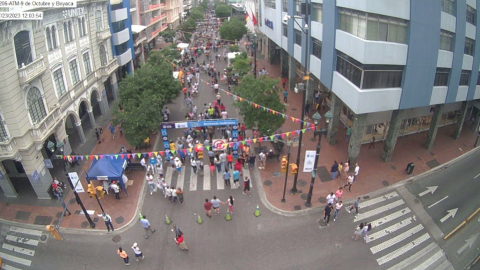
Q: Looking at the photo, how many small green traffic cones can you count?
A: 5